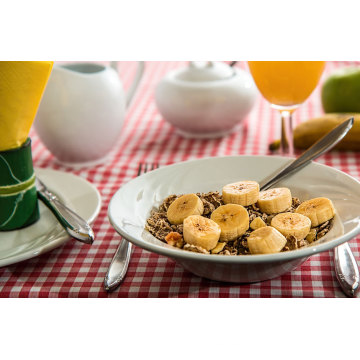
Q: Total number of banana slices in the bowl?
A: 8